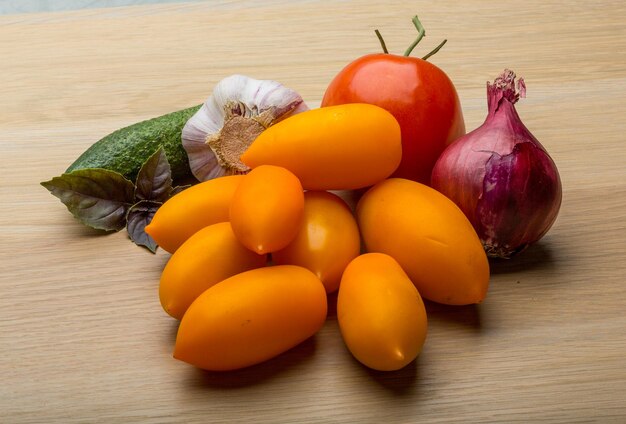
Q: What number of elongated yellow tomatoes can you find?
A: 8